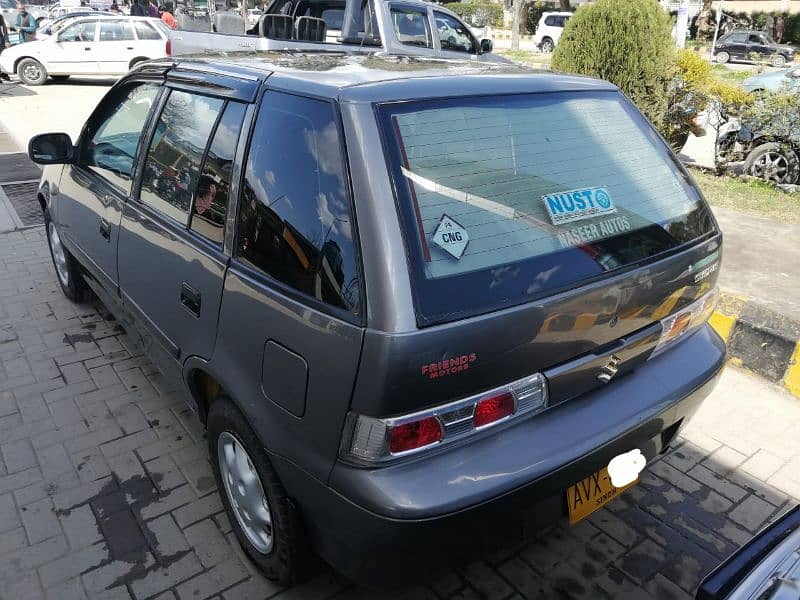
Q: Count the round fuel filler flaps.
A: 0